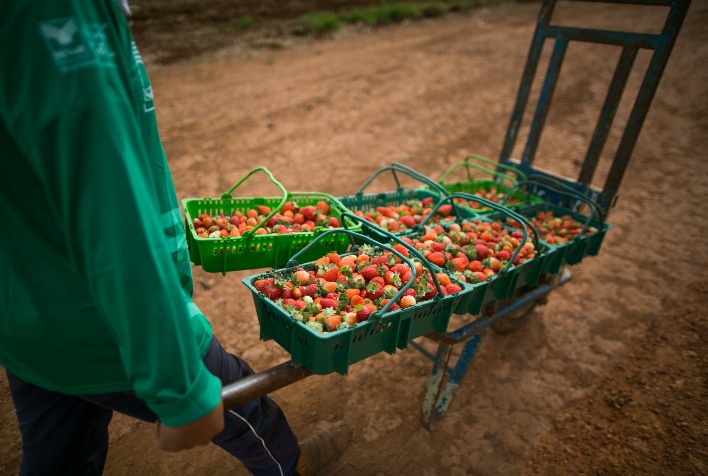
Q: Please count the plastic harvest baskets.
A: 6